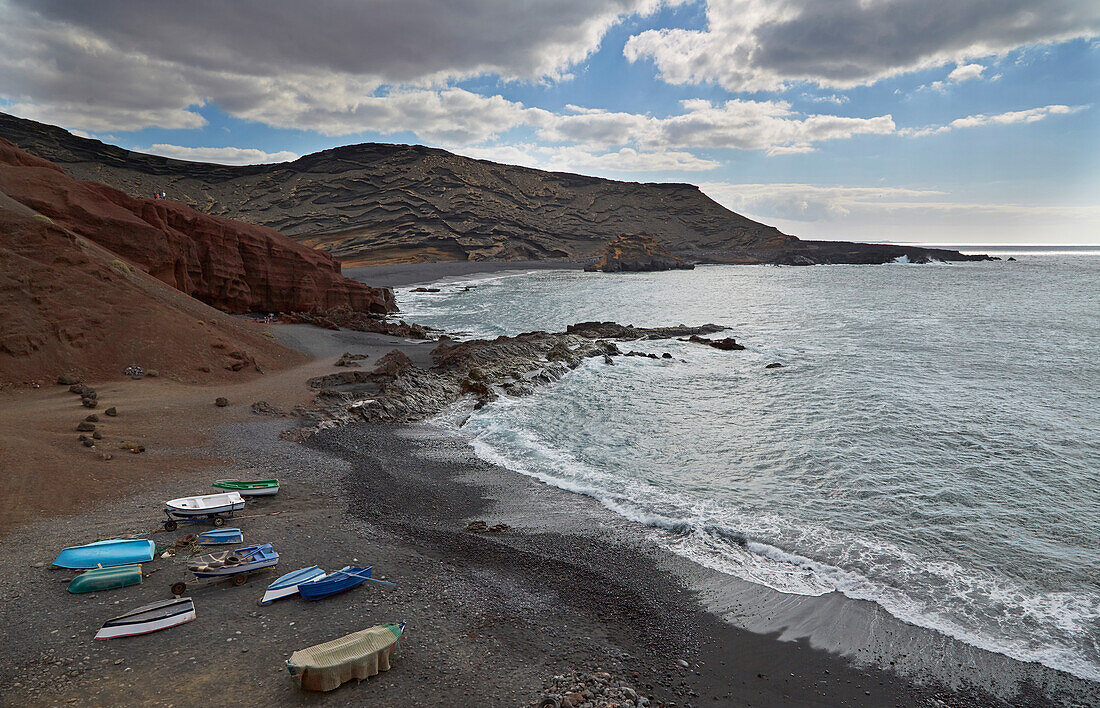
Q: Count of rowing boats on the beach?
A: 10